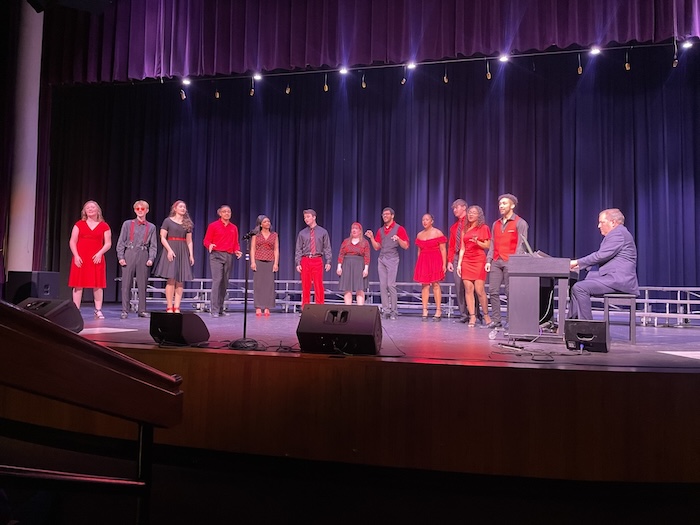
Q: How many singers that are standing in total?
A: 12